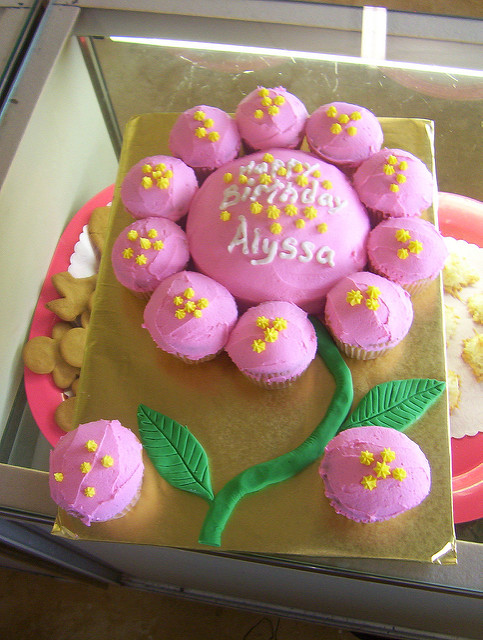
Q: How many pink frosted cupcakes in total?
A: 12